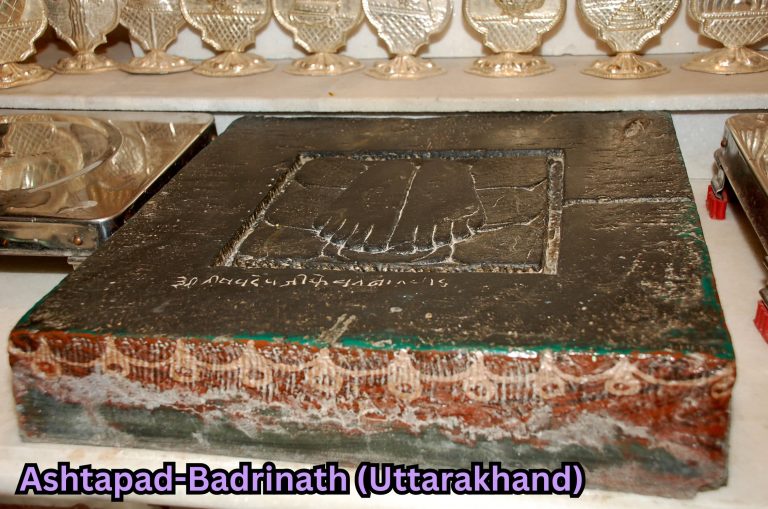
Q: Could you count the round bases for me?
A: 9